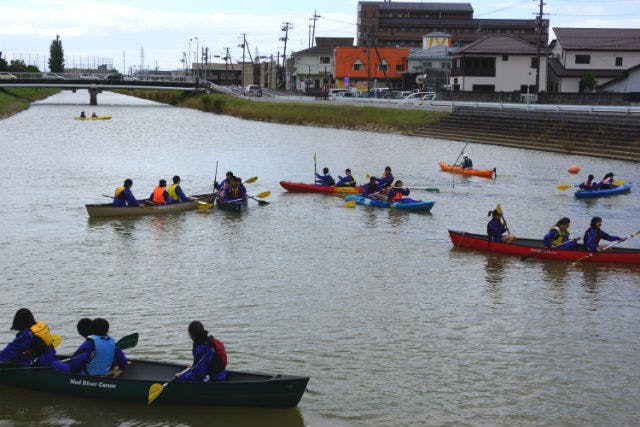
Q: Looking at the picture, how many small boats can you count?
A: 9